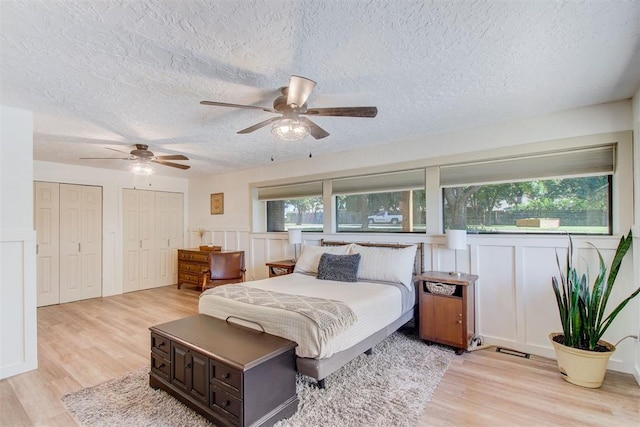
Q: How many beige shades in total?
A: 3